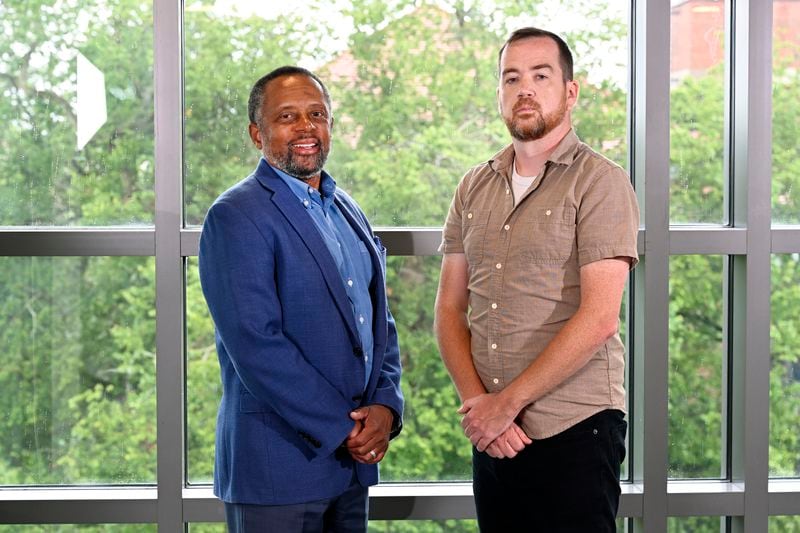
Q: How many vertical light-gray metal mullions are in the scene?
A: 3